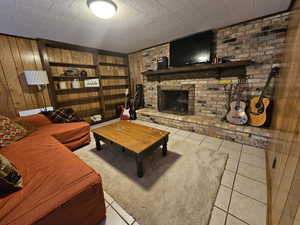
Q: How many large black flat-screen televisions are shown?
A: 1